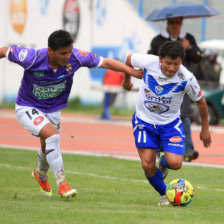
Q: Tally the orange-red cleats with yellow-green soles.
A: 2